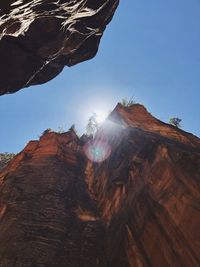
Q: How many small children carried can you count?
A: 0